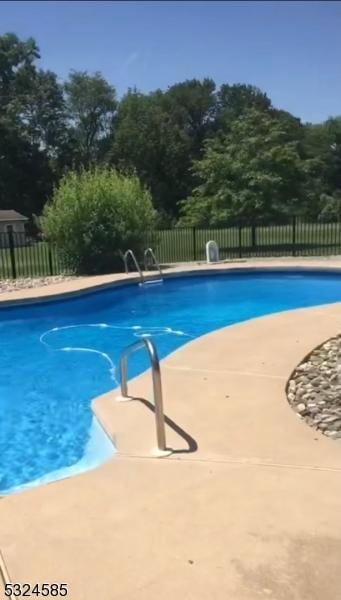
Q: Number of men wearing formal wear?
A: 0